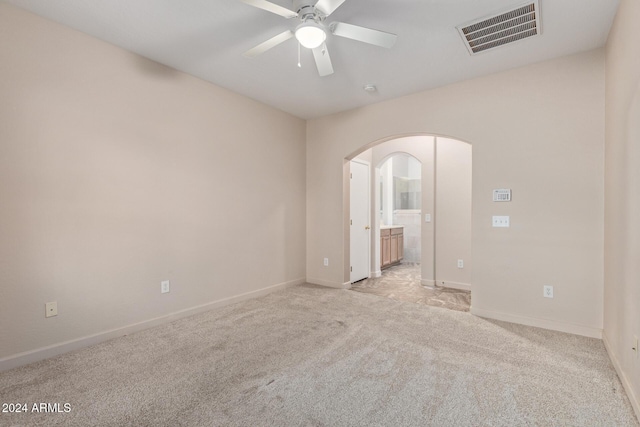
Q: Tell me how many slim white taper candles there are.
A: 0